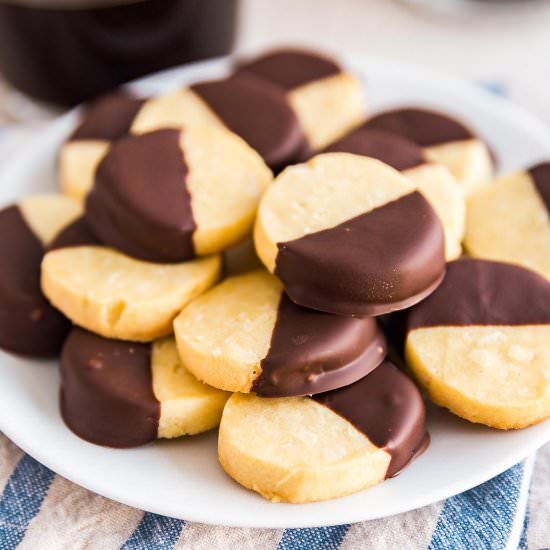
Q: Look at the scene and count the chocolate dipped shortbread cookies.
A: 14